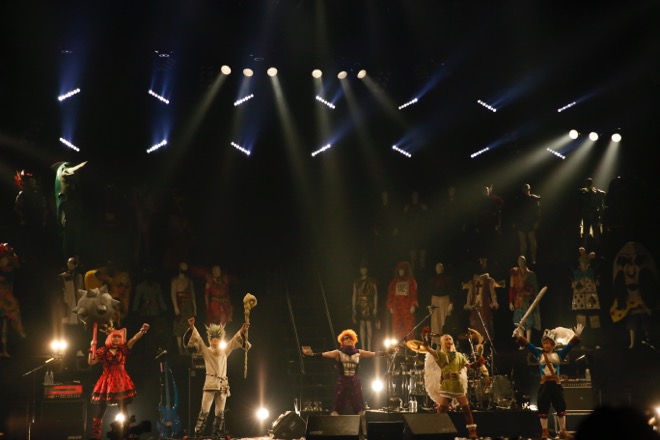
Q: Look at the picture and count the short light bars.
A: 14